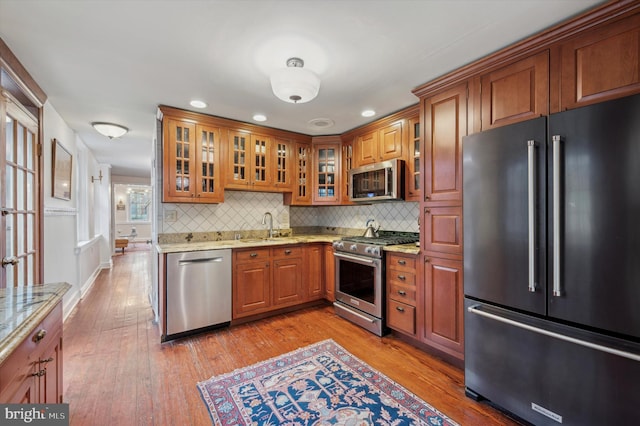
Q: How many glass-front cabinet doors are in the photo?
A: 9